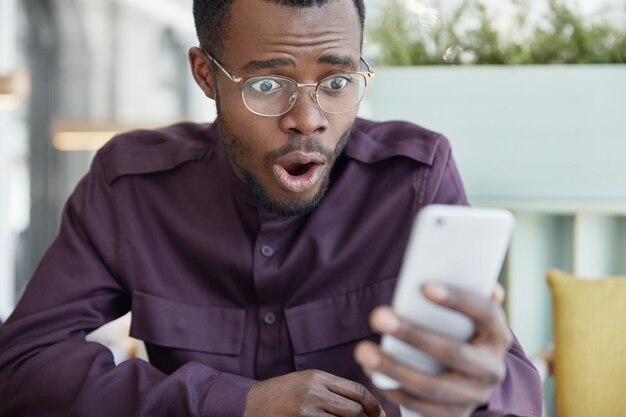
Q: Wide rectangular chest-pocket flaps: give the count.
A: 2